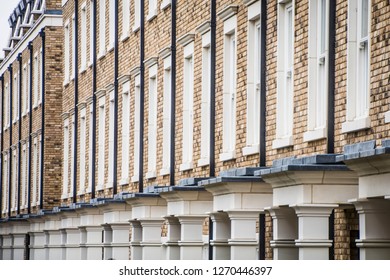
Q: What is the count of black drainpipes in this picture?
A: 13